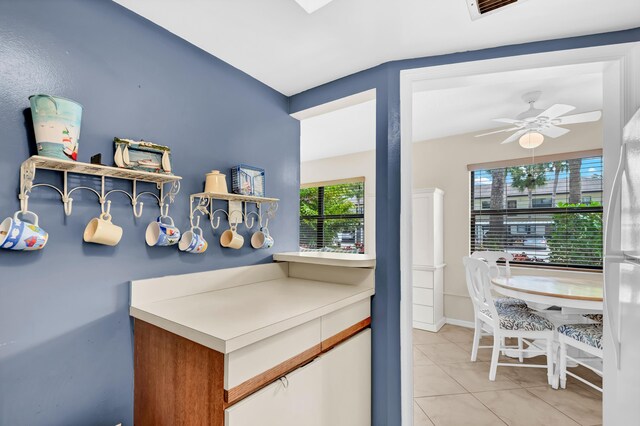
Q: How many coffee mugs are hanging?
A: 6